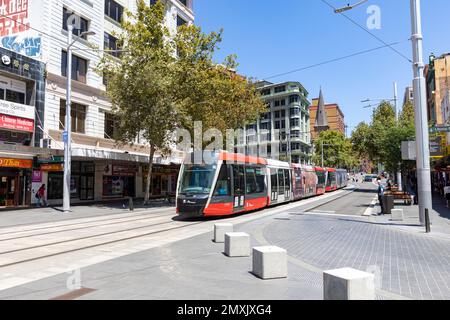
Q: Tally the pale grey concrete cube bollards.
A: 5